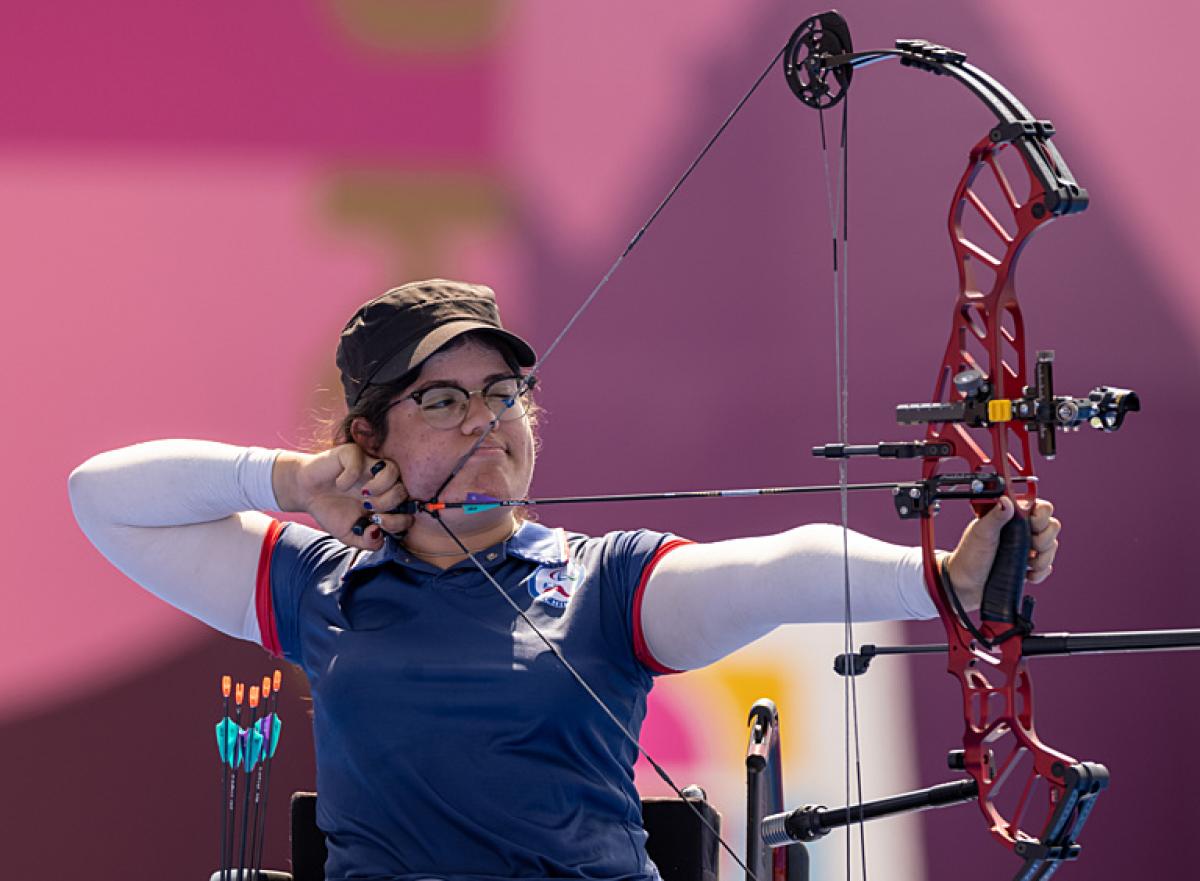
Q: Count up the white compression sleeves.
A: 2